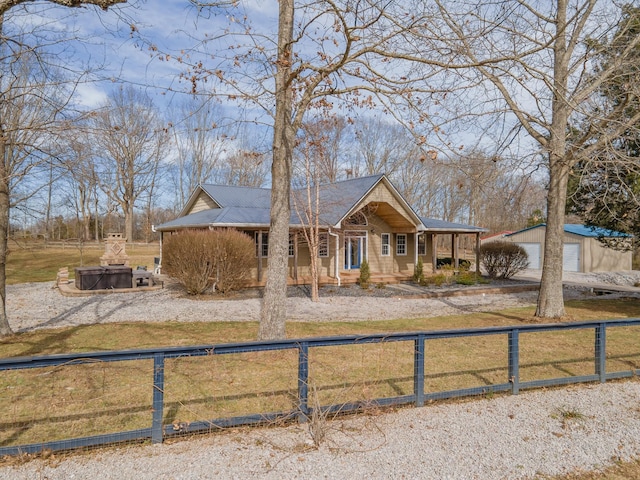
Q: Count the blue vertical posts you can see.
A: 5